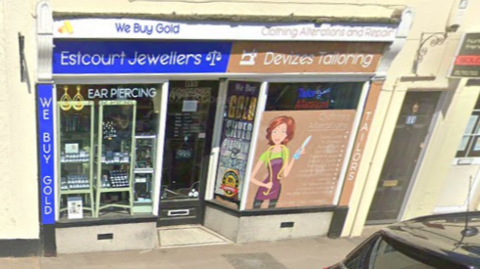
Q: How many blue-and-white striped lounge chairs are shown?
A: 0